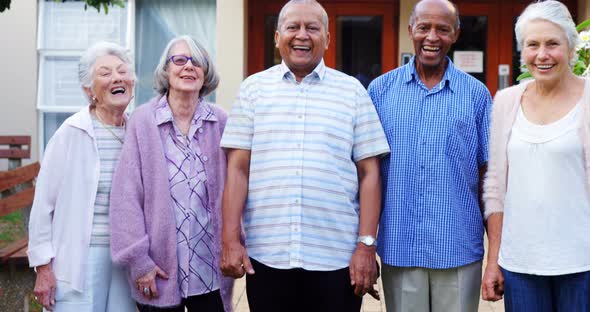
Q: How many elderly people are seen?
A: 5